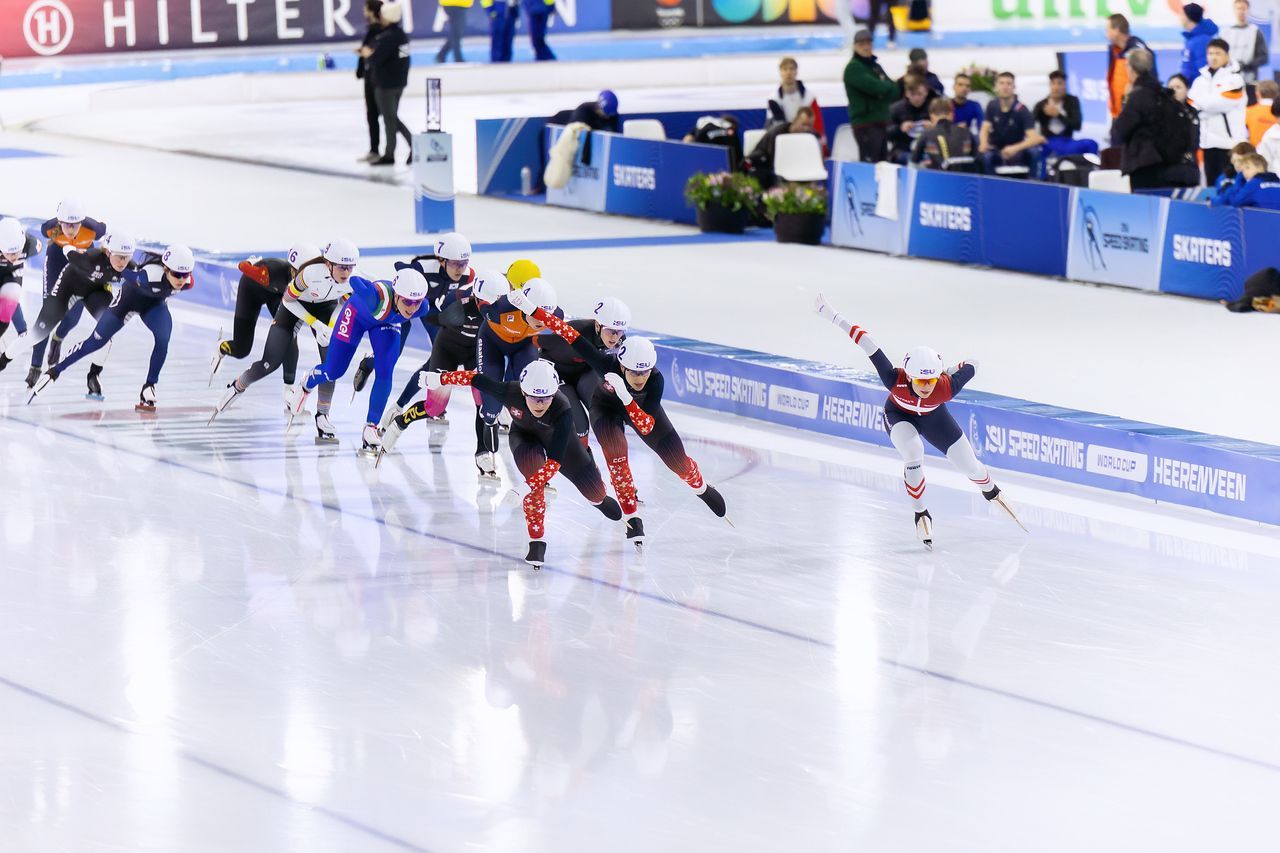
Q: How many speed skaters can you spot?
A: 15